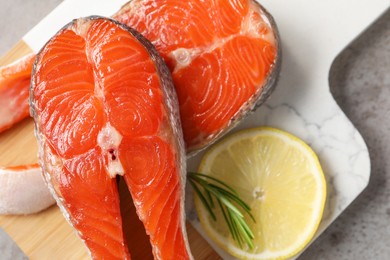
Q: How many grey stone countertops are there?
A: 1